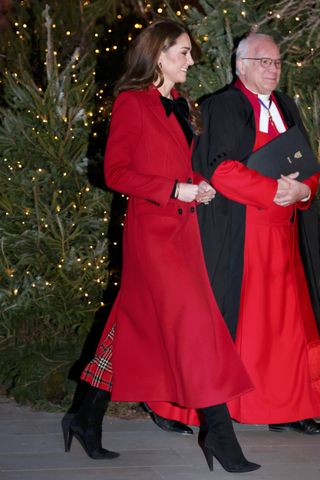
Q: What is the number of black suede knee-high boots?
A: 2